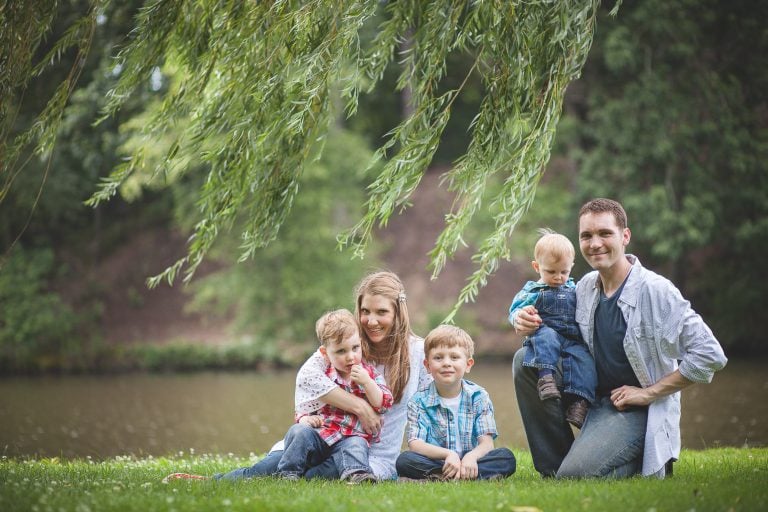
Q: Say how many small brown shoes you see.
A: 2